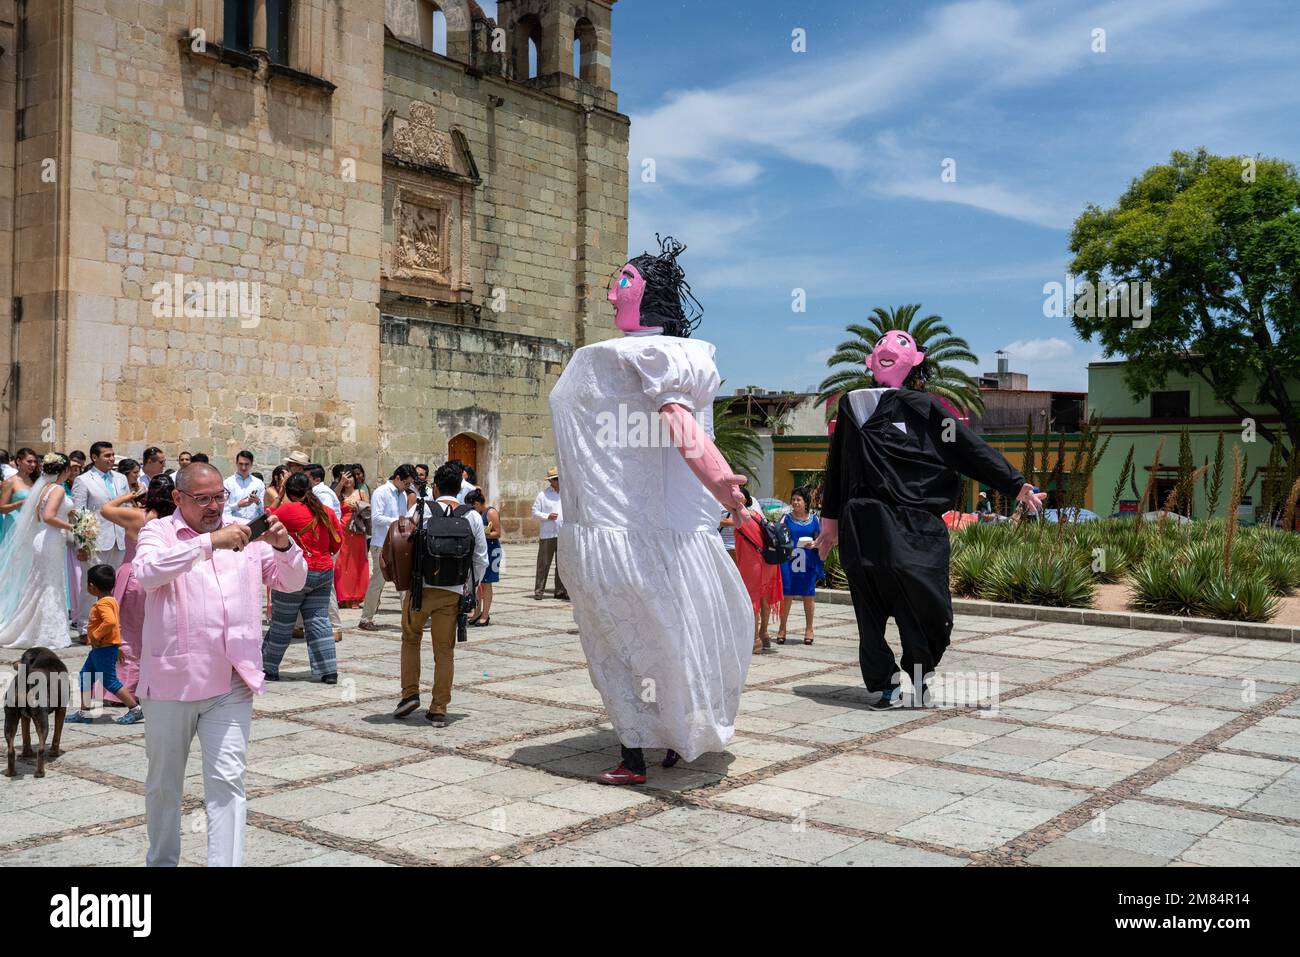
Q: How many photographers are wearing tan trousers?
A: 1